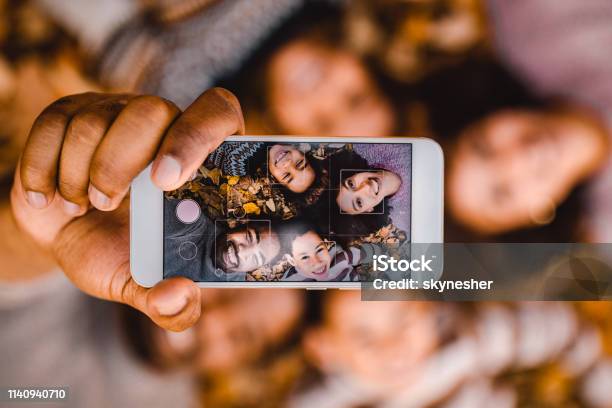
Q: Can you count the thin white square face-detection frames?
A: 4